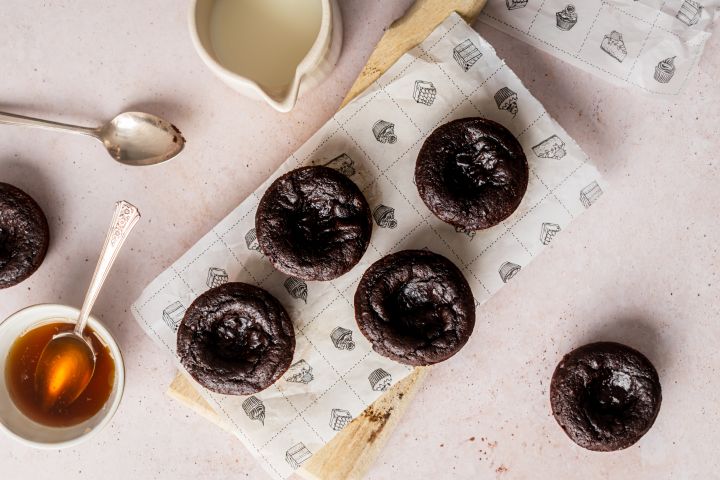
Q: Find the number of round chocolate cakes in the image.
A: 6